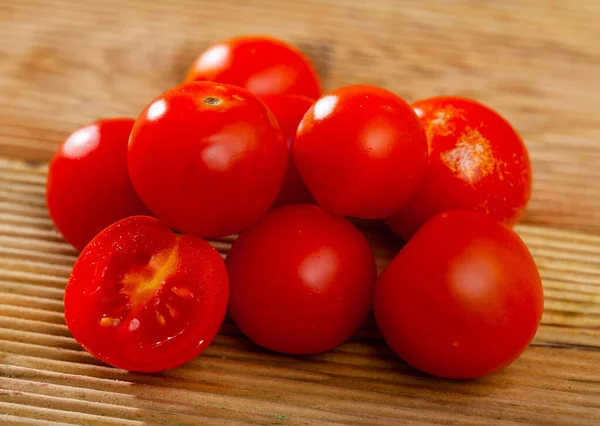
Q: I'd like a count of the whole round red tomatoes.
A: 8